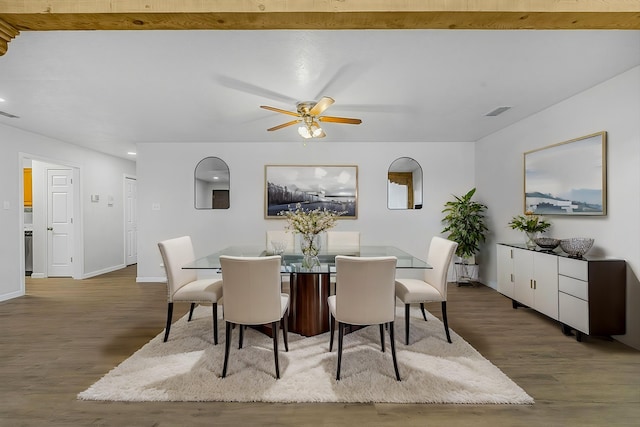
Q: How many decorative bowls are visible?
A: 2